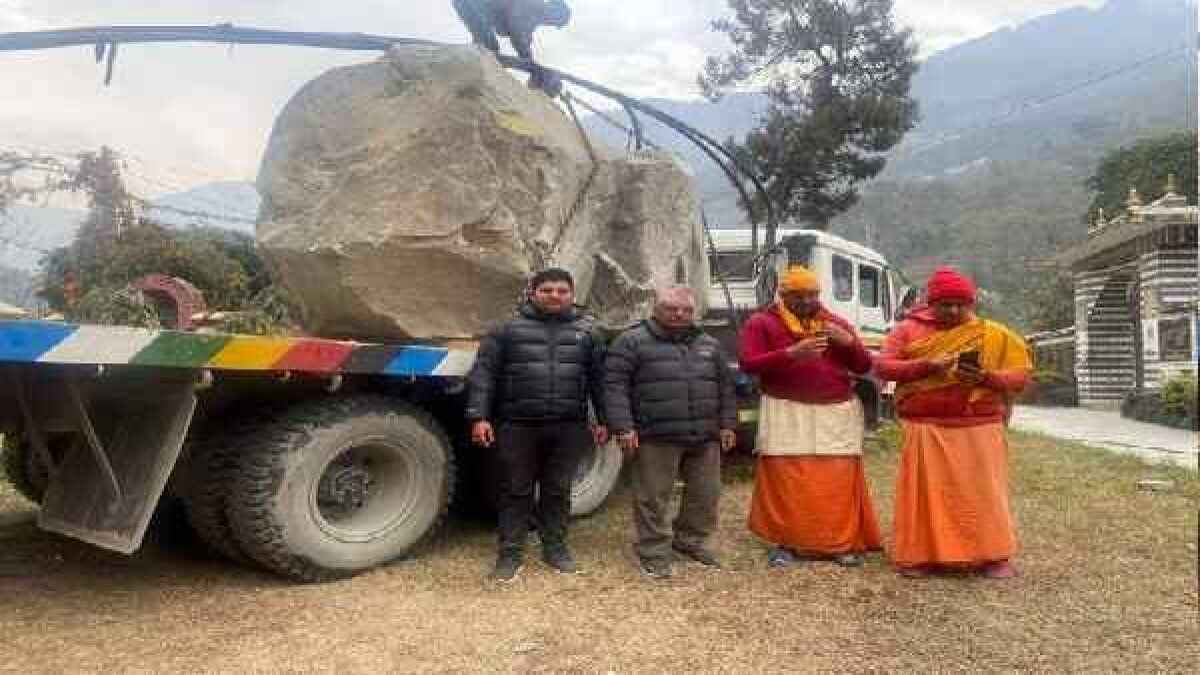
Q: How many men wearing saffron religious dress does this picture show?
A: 2